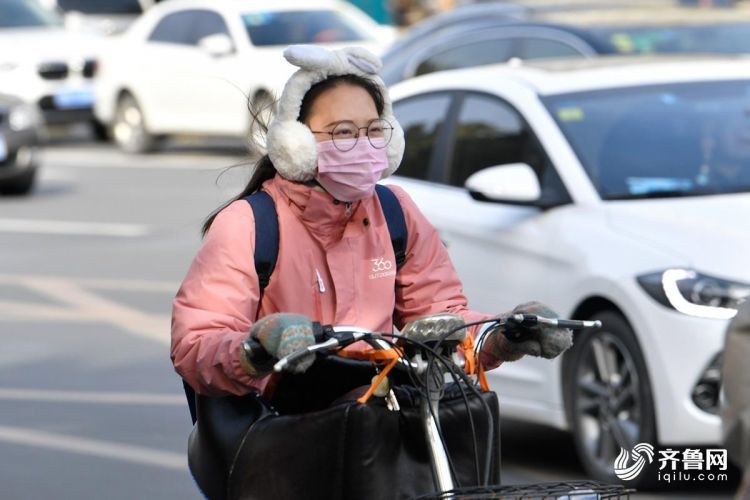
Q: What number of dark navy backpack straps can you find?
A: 2